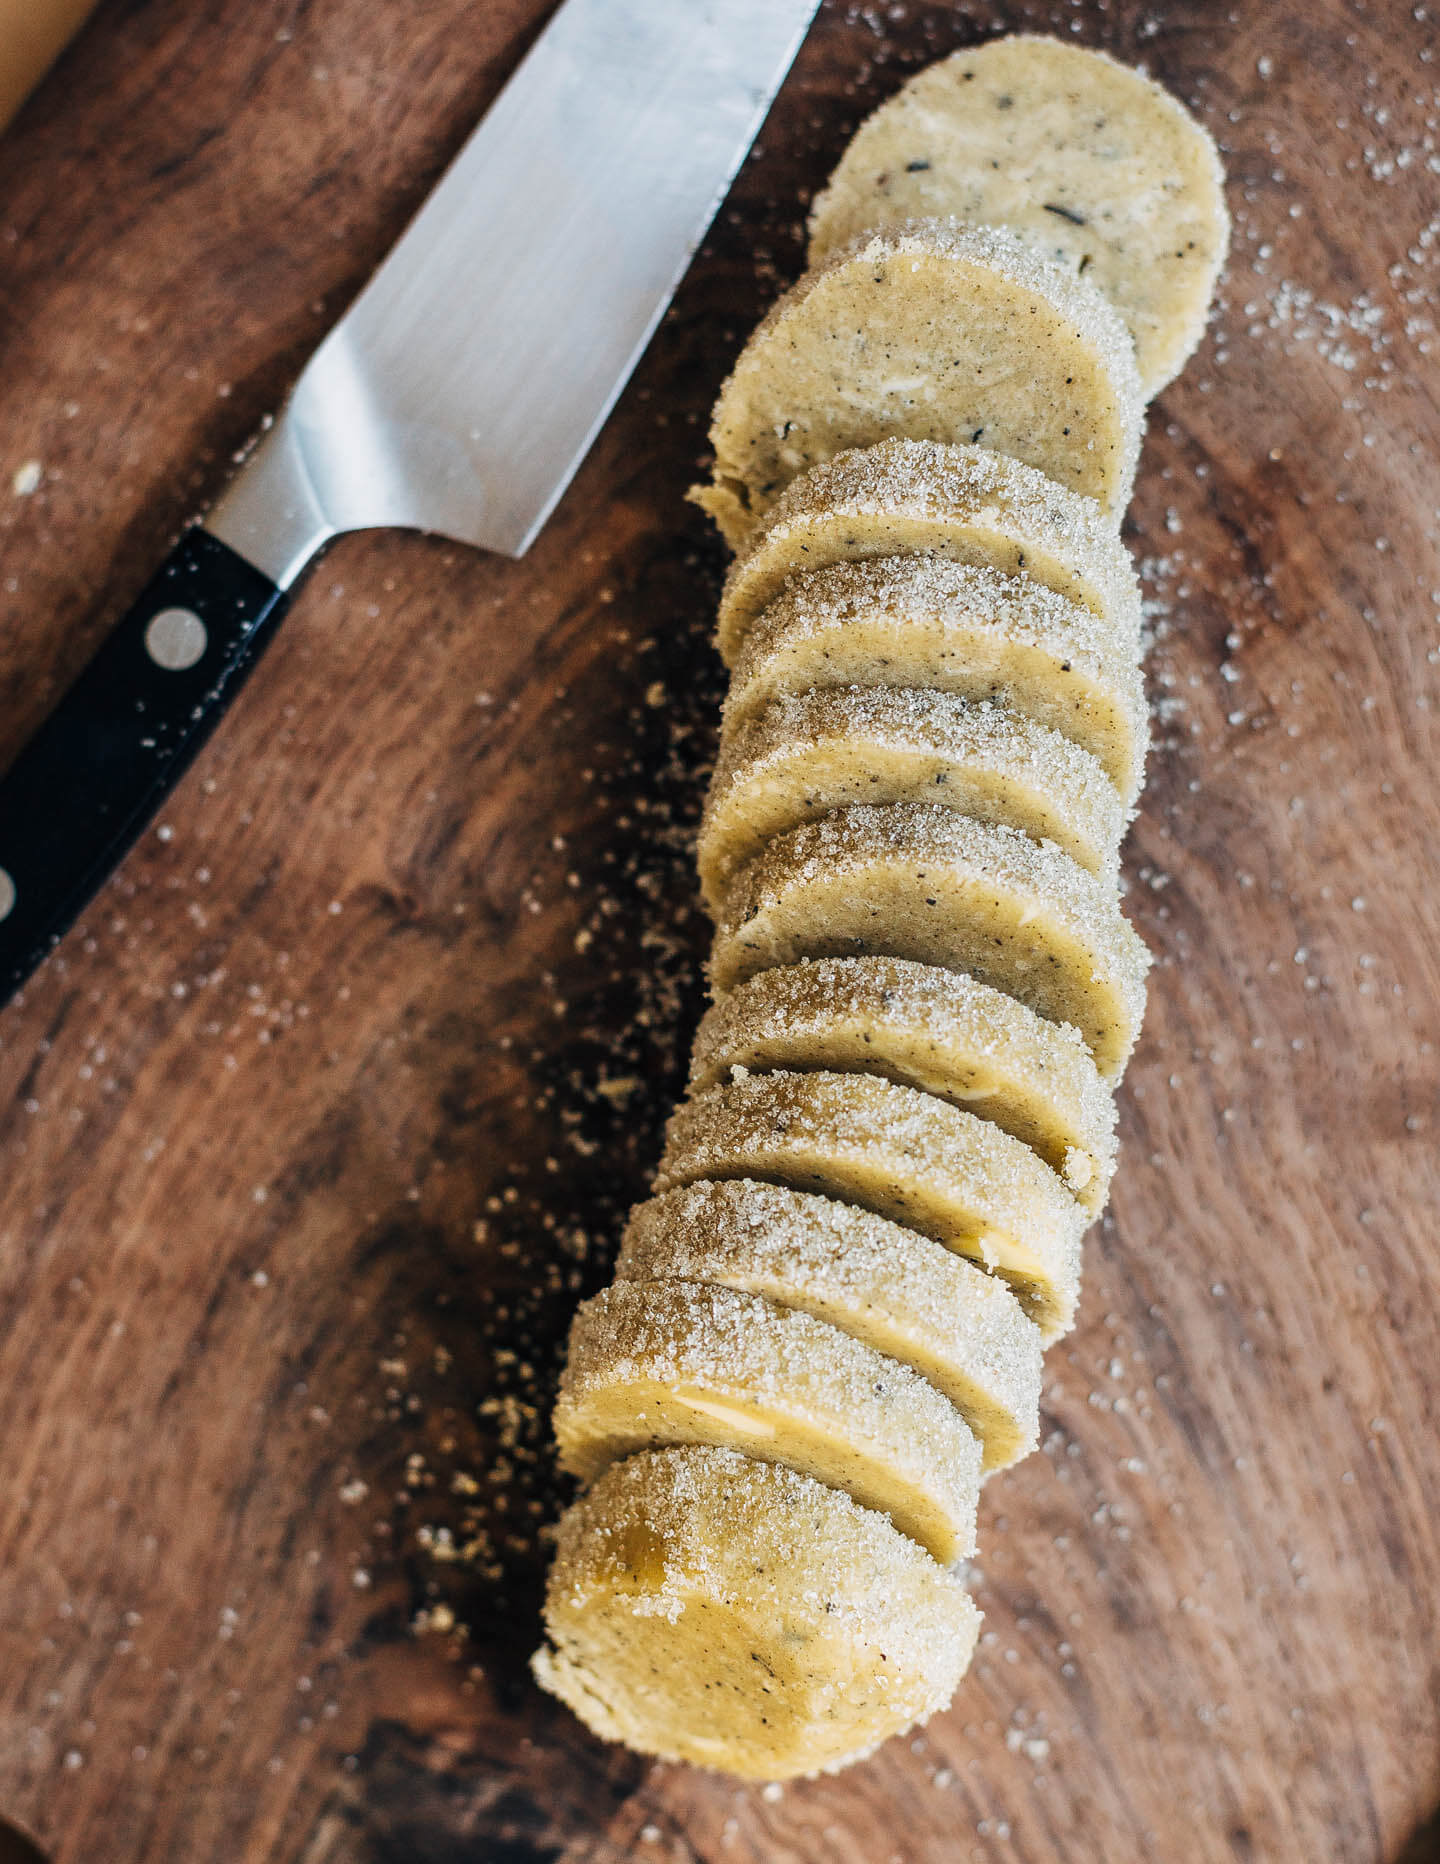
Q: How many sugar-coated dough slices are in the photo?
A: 11